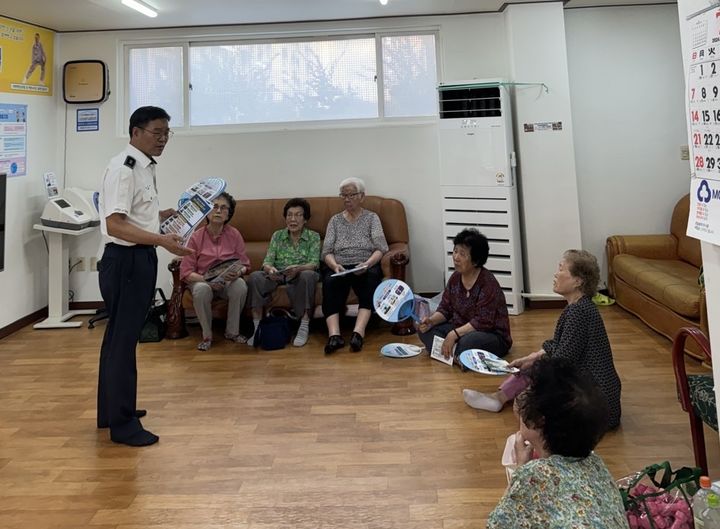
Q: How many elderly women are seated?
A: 6